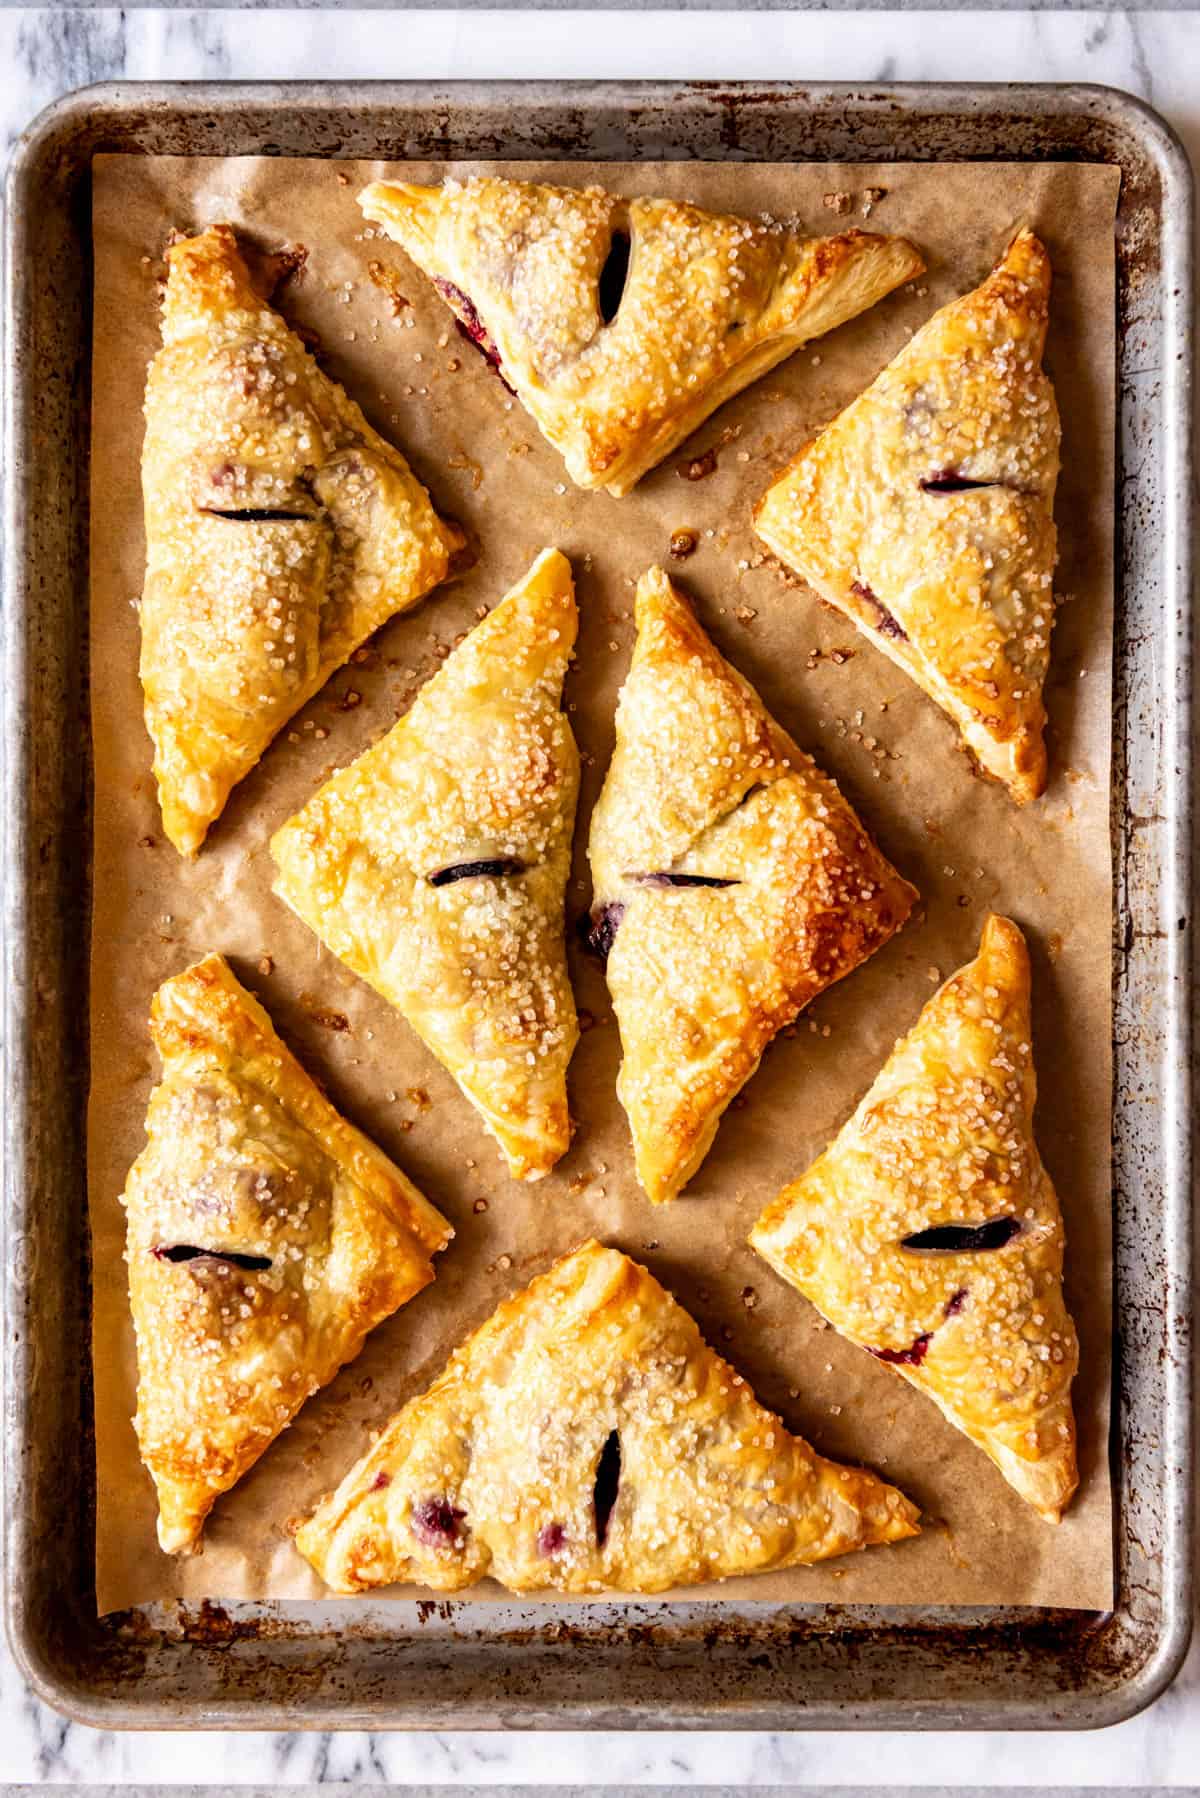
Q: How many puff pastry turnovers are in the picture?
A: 8